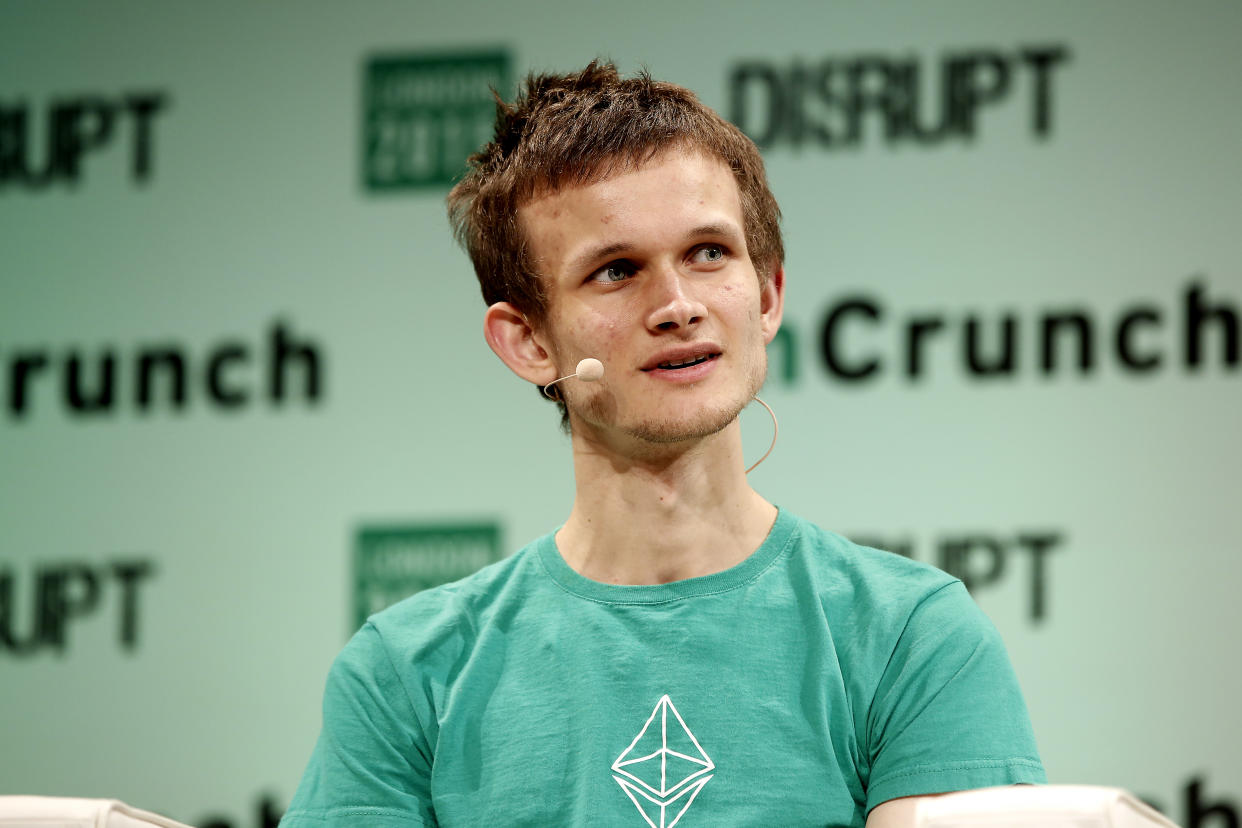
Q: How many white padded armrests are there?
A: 2